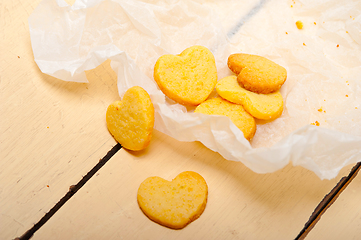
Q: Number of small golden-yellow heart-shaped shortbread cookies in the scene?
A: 6